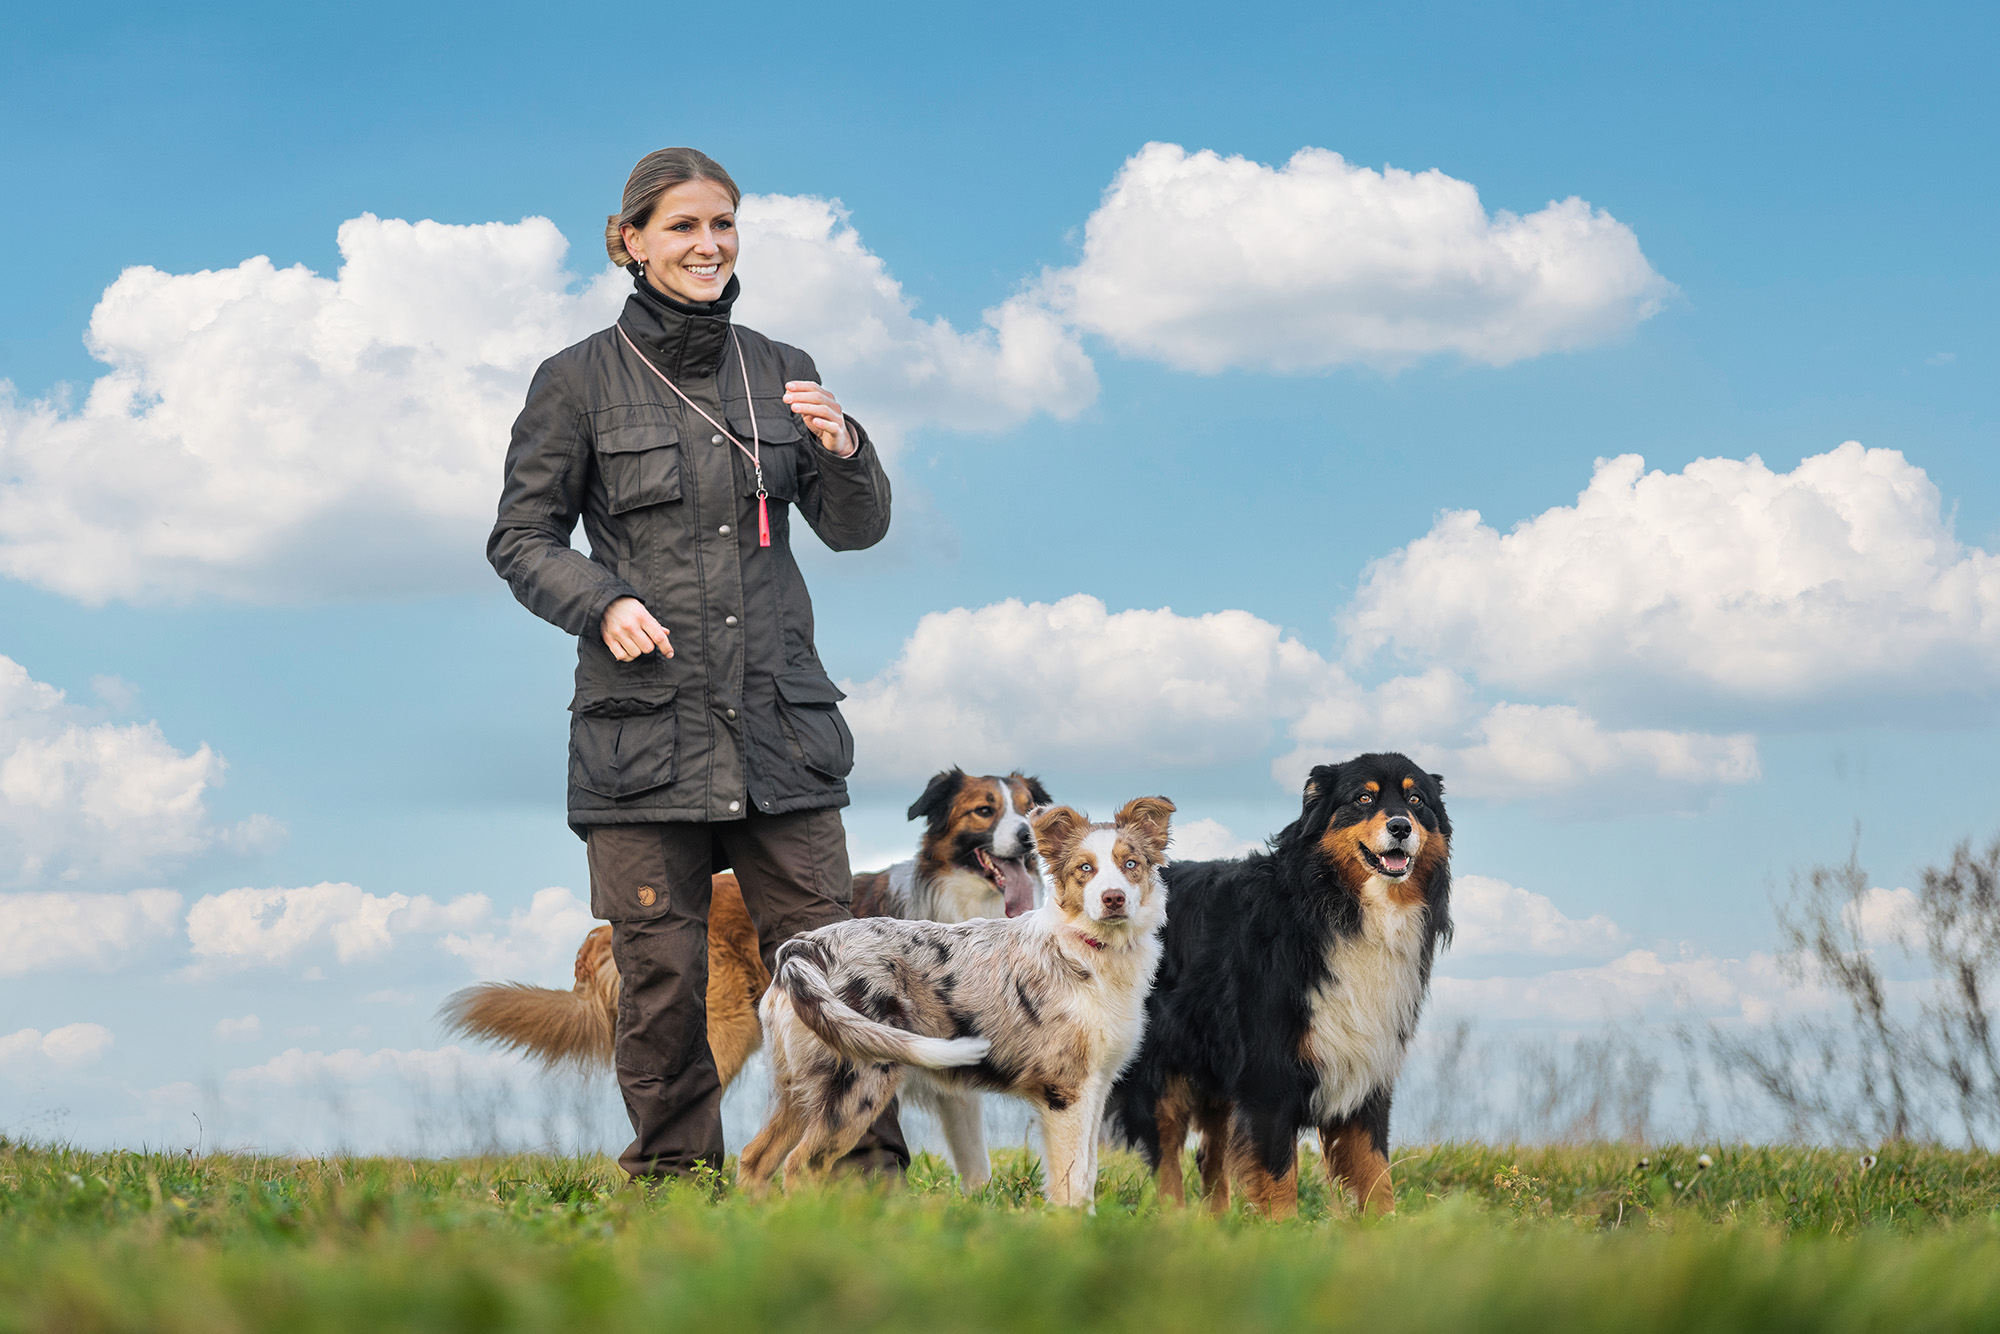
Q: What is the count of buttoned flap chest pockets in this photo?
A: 2